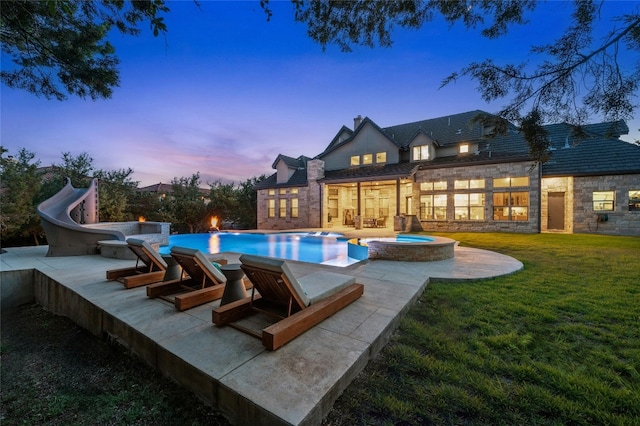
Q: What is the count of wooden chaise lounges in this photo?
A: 3